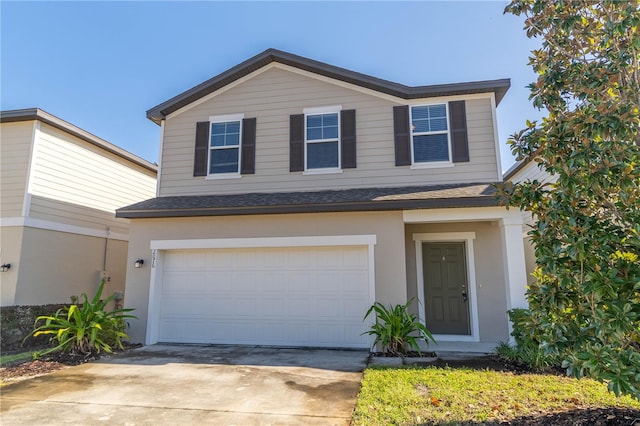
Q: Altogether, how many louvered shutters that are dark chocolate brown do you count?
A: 6